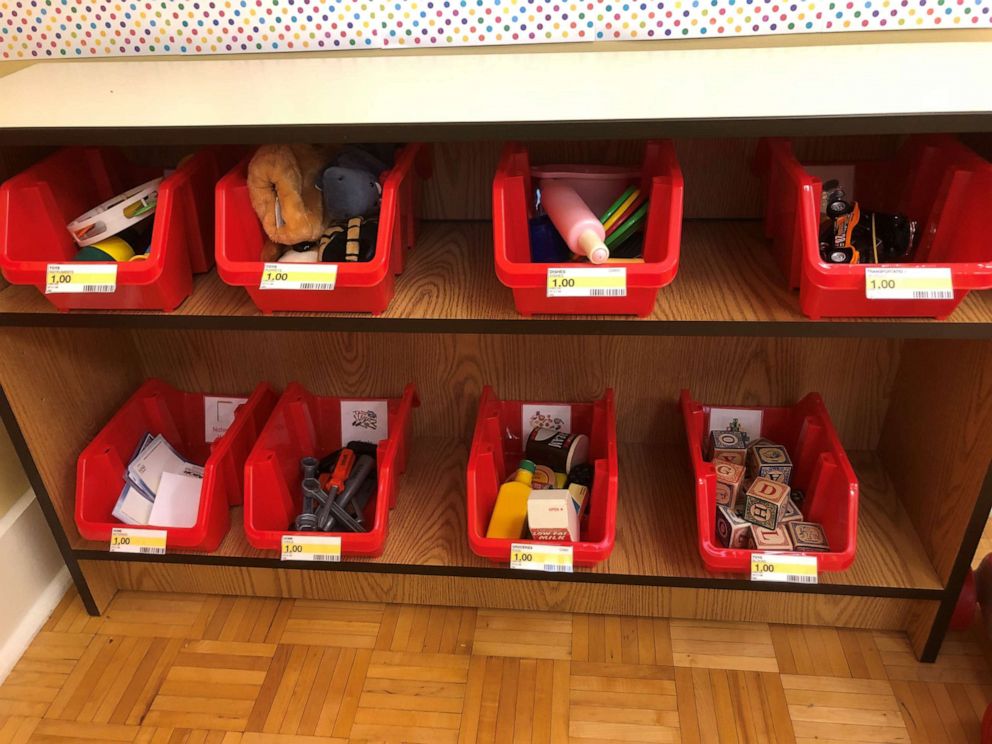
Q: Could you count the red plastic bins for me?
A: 8